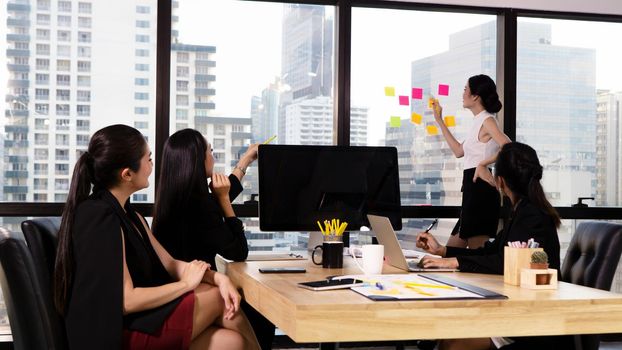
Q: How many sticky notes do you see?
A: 9